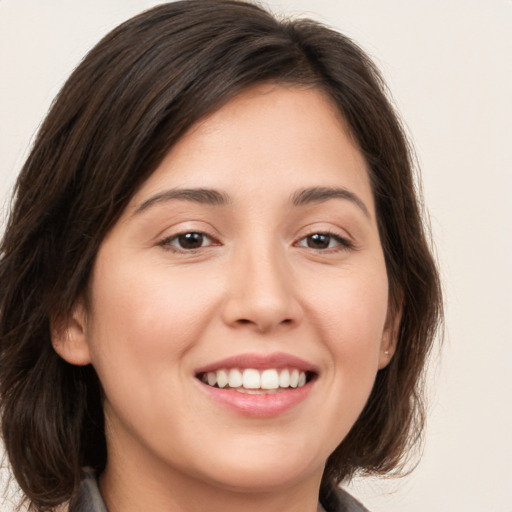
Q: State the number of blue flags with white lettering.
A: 0